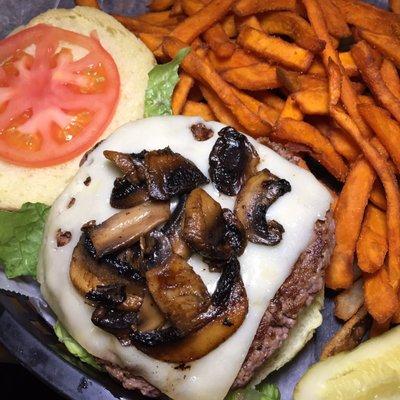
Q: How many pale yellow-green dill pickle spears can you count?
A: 1